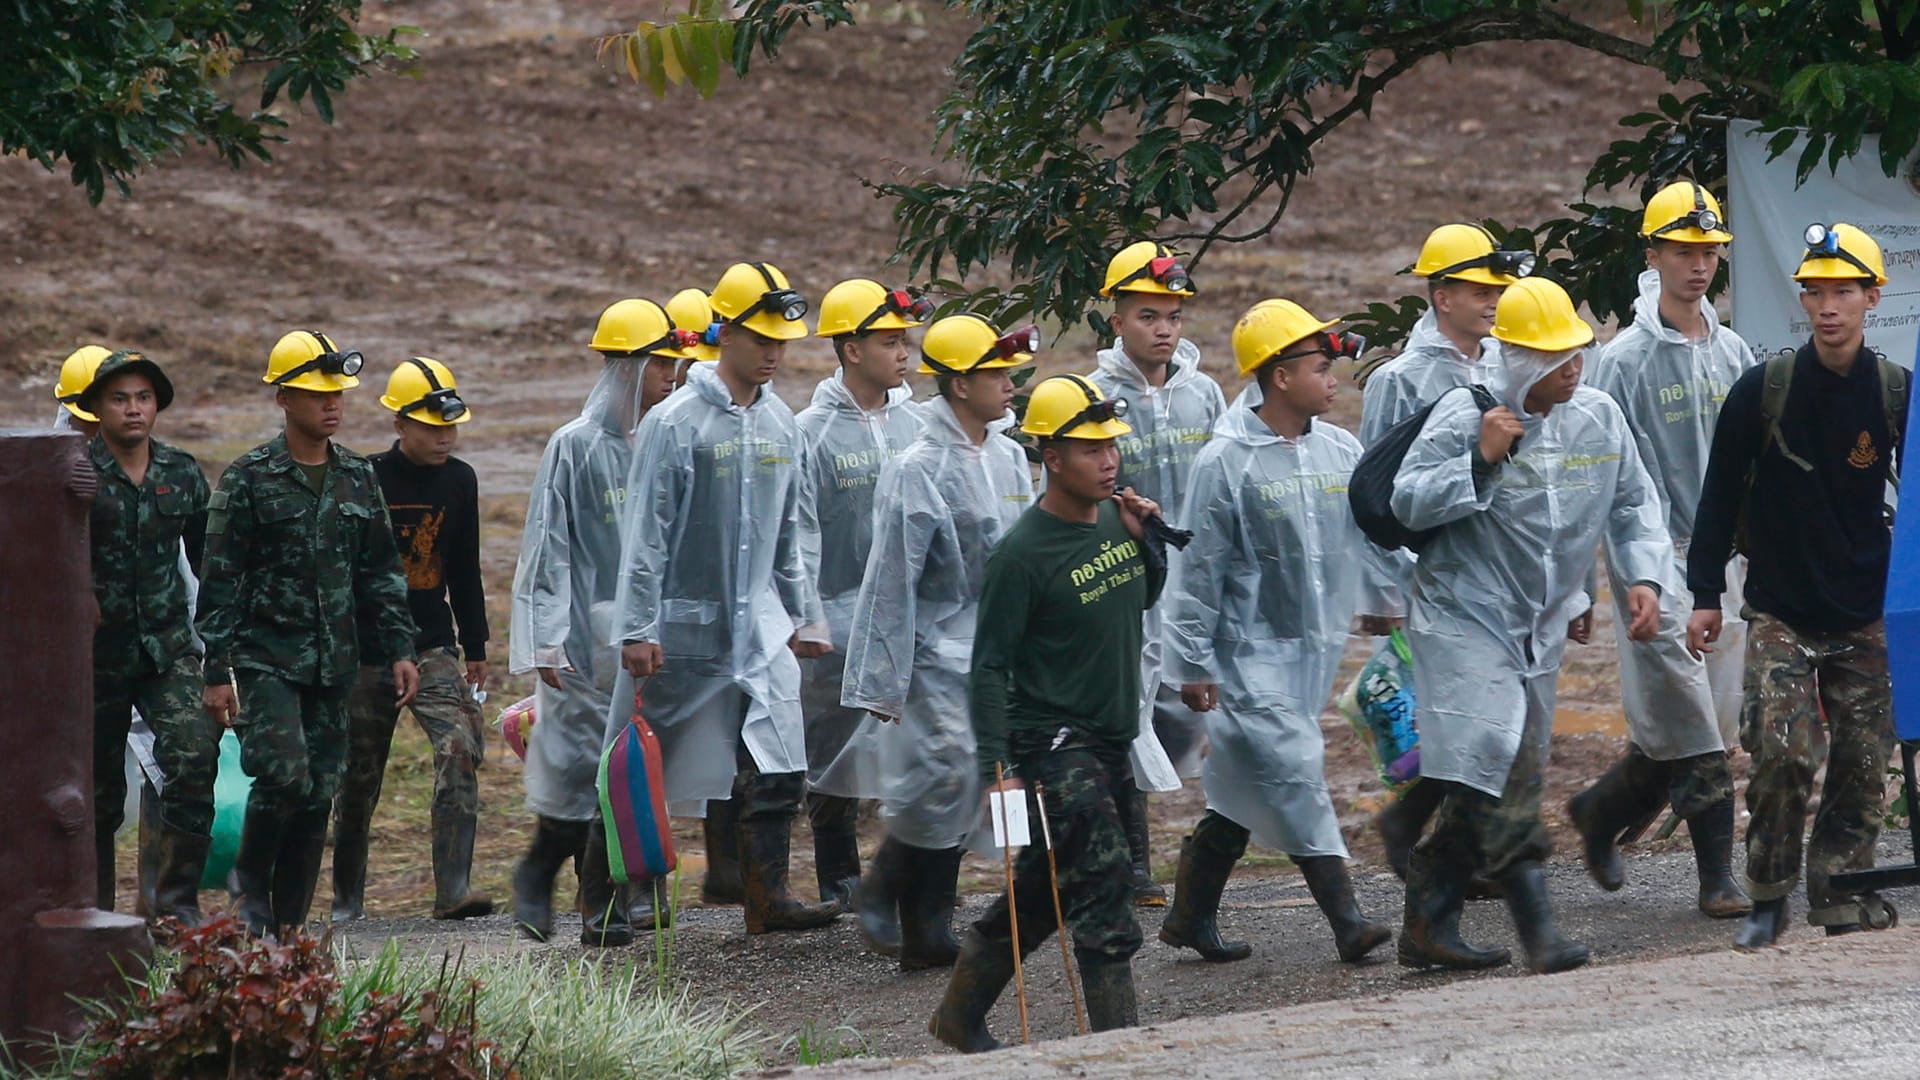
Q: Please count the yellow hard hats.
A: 15